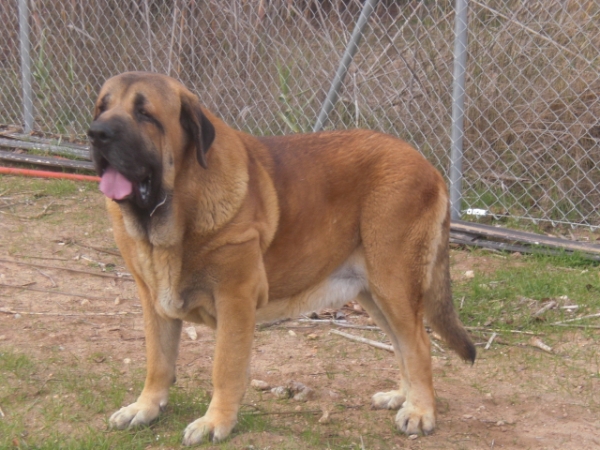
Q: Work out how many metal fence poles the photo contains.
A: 3